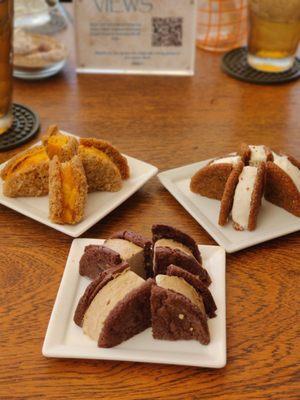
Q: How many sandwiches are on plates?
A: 12